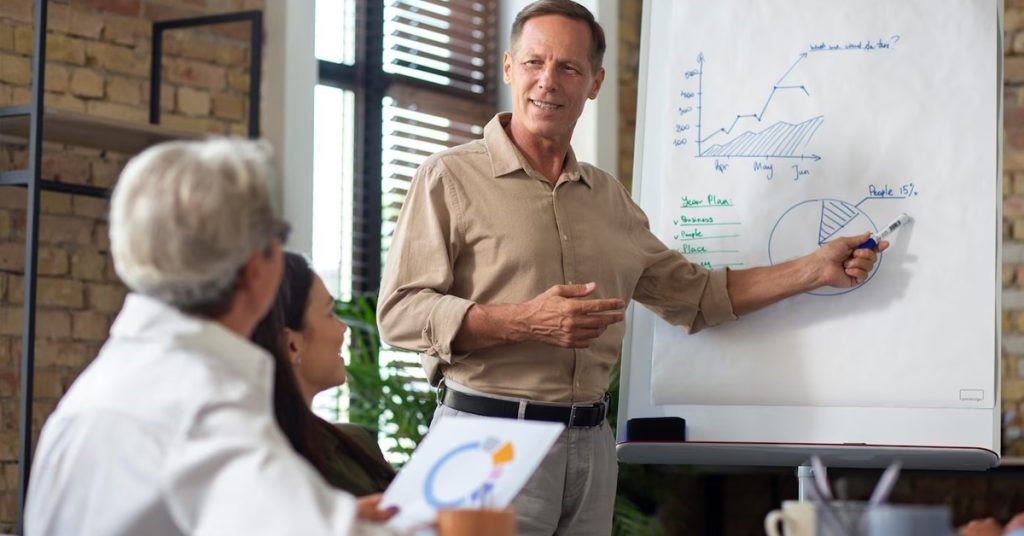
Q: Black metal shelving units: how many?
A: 1